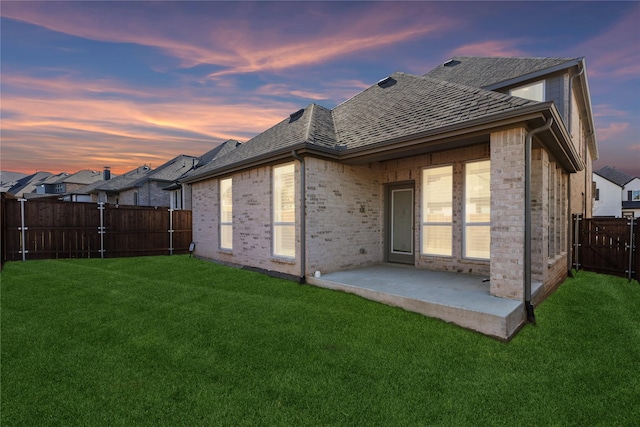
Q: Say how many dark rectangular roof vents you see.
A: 3